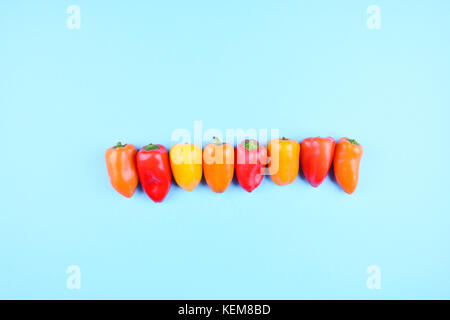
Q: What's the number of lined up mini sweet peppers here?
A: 8